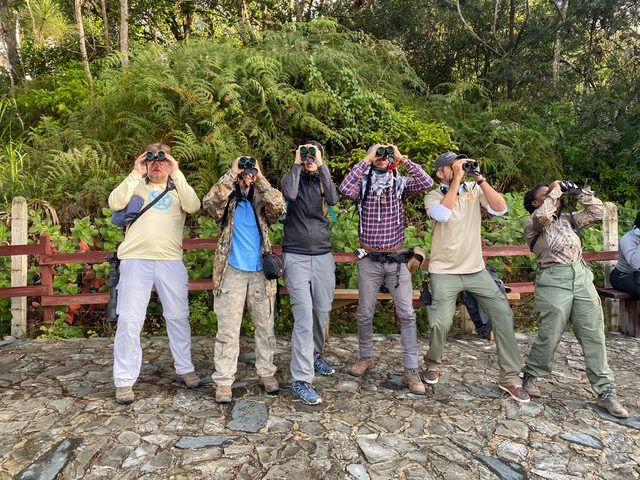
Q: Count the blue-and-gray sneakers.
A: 2